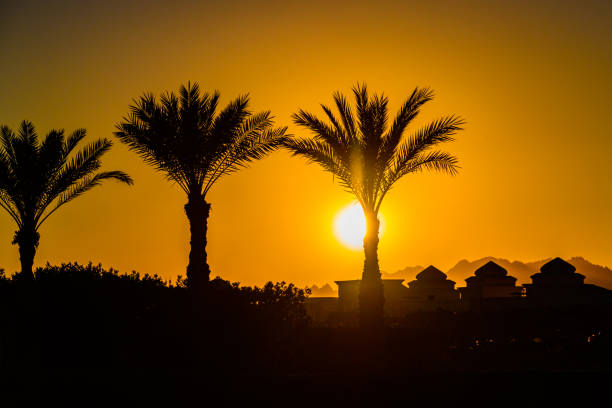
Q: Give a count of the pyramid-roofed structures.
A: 3